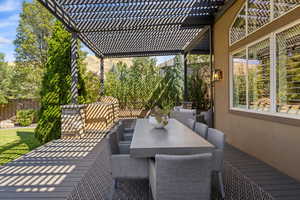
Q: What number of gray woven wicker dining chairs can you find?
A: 7